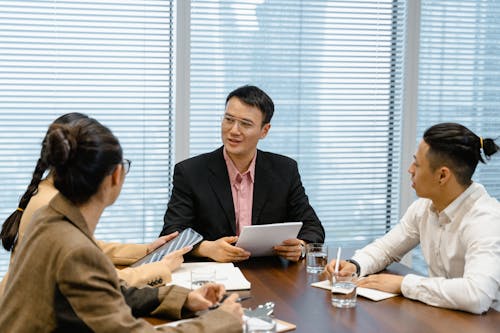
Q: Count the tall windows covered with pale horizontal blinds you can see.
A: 3